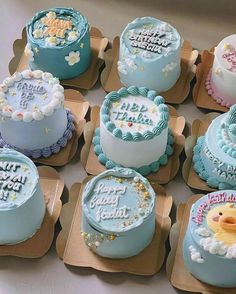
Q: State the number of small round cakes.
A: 9